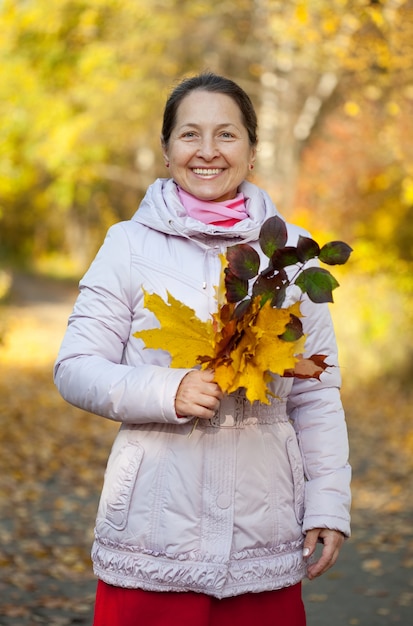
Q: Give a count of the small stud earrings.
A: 2